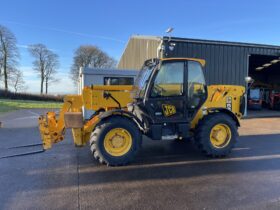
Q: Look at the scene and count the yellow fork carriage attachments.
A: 1